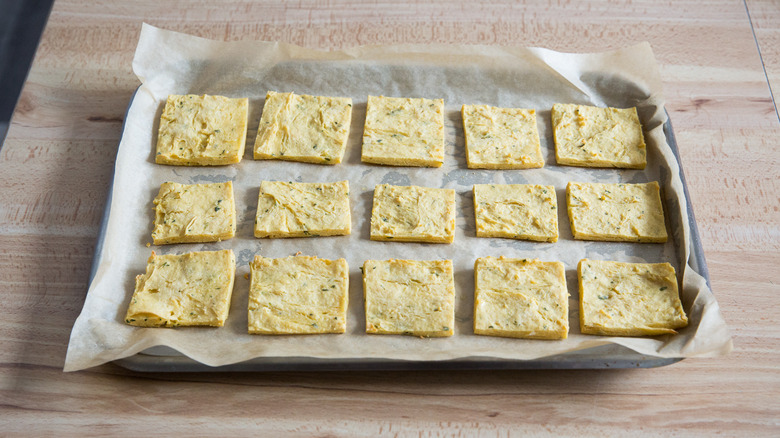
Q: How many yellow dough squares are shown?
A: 15